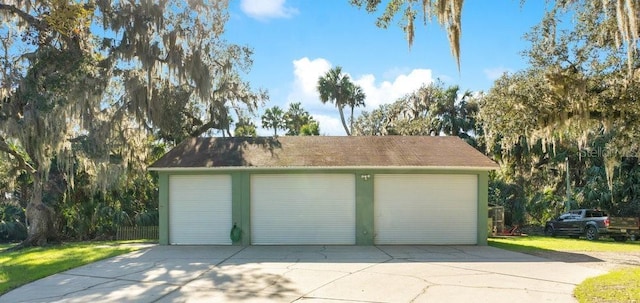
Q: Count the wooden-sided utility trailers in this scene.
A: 1